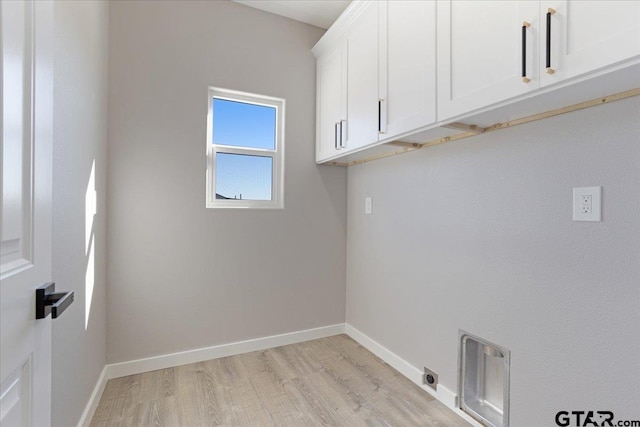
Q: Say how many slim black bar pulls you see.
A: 5